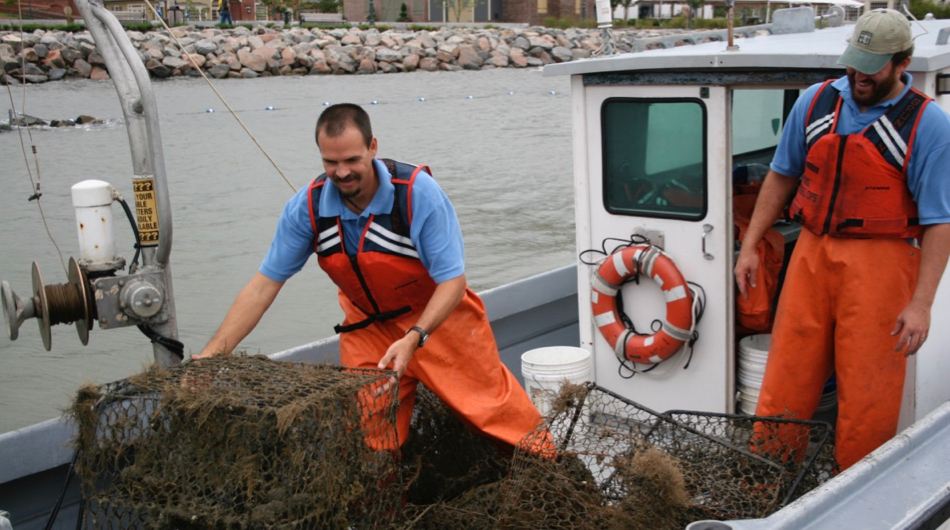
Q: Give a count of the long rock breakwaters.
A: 1